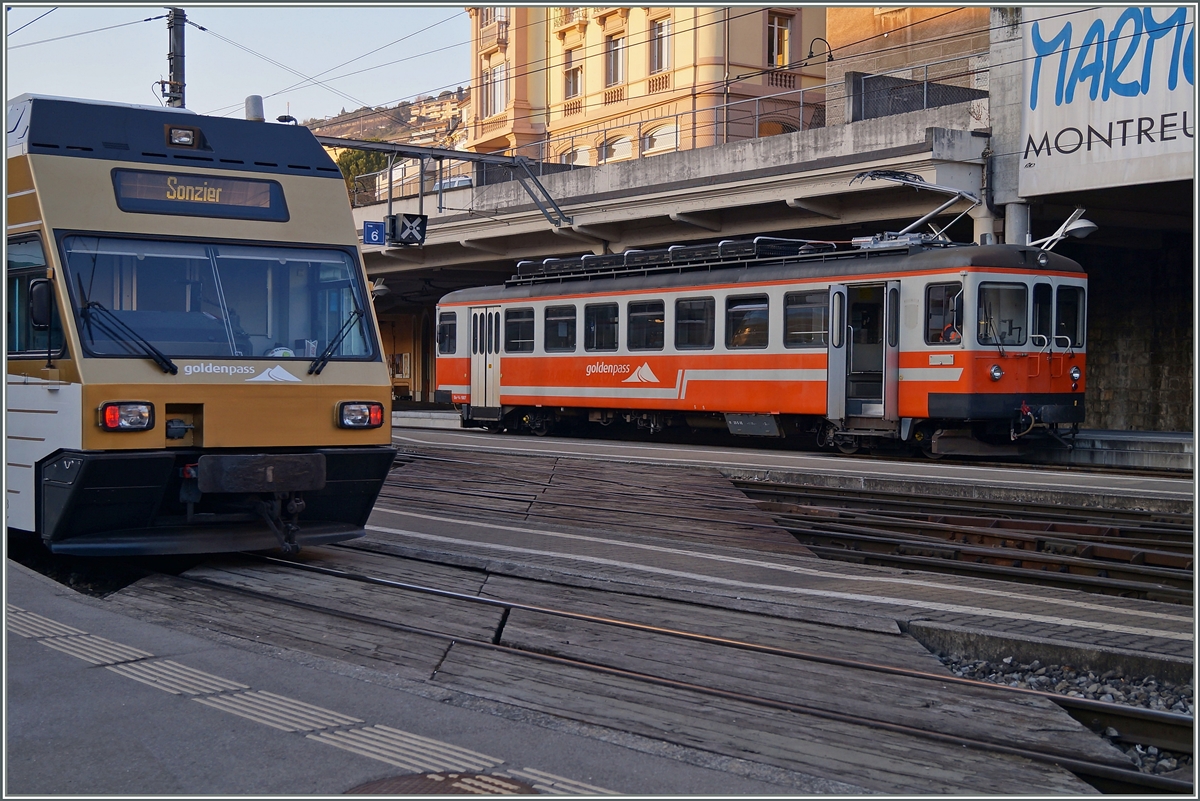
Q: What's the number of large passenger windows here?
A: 7